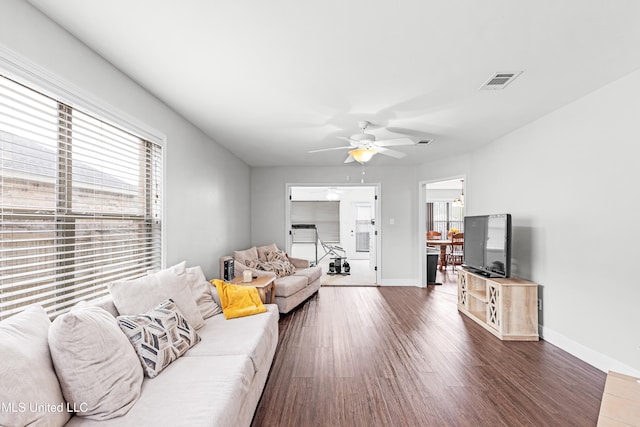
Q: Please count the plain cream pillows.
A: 4